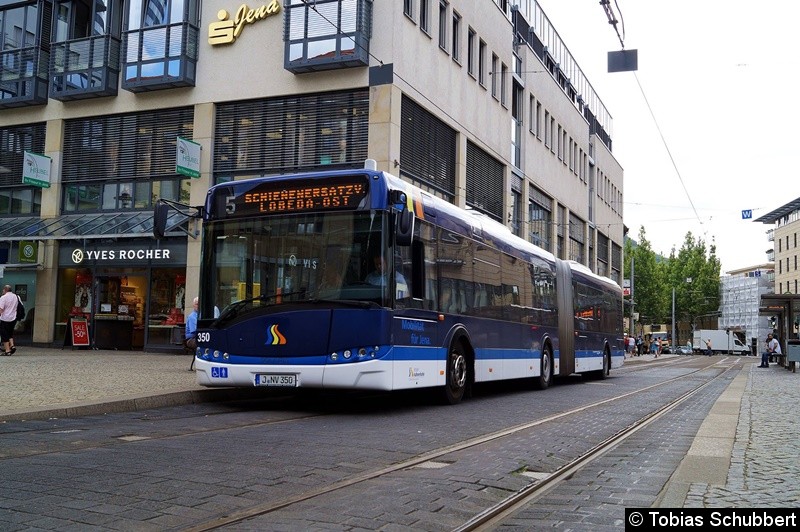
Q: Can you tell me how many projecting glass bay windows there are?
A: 4